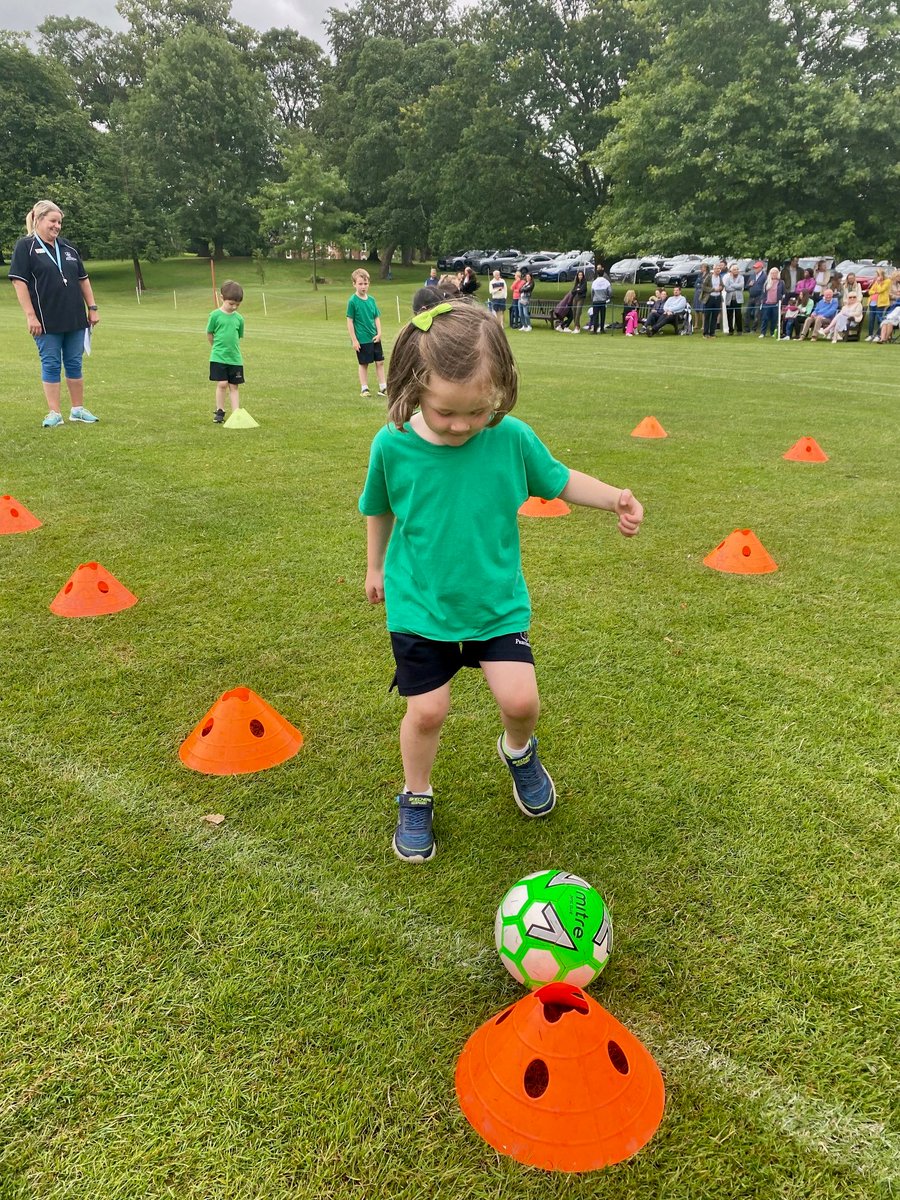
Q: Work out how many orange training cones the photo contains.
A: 8